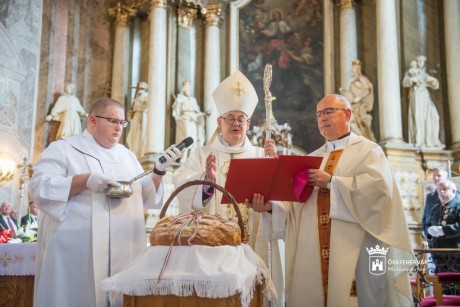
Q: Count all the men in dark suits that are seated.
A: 2